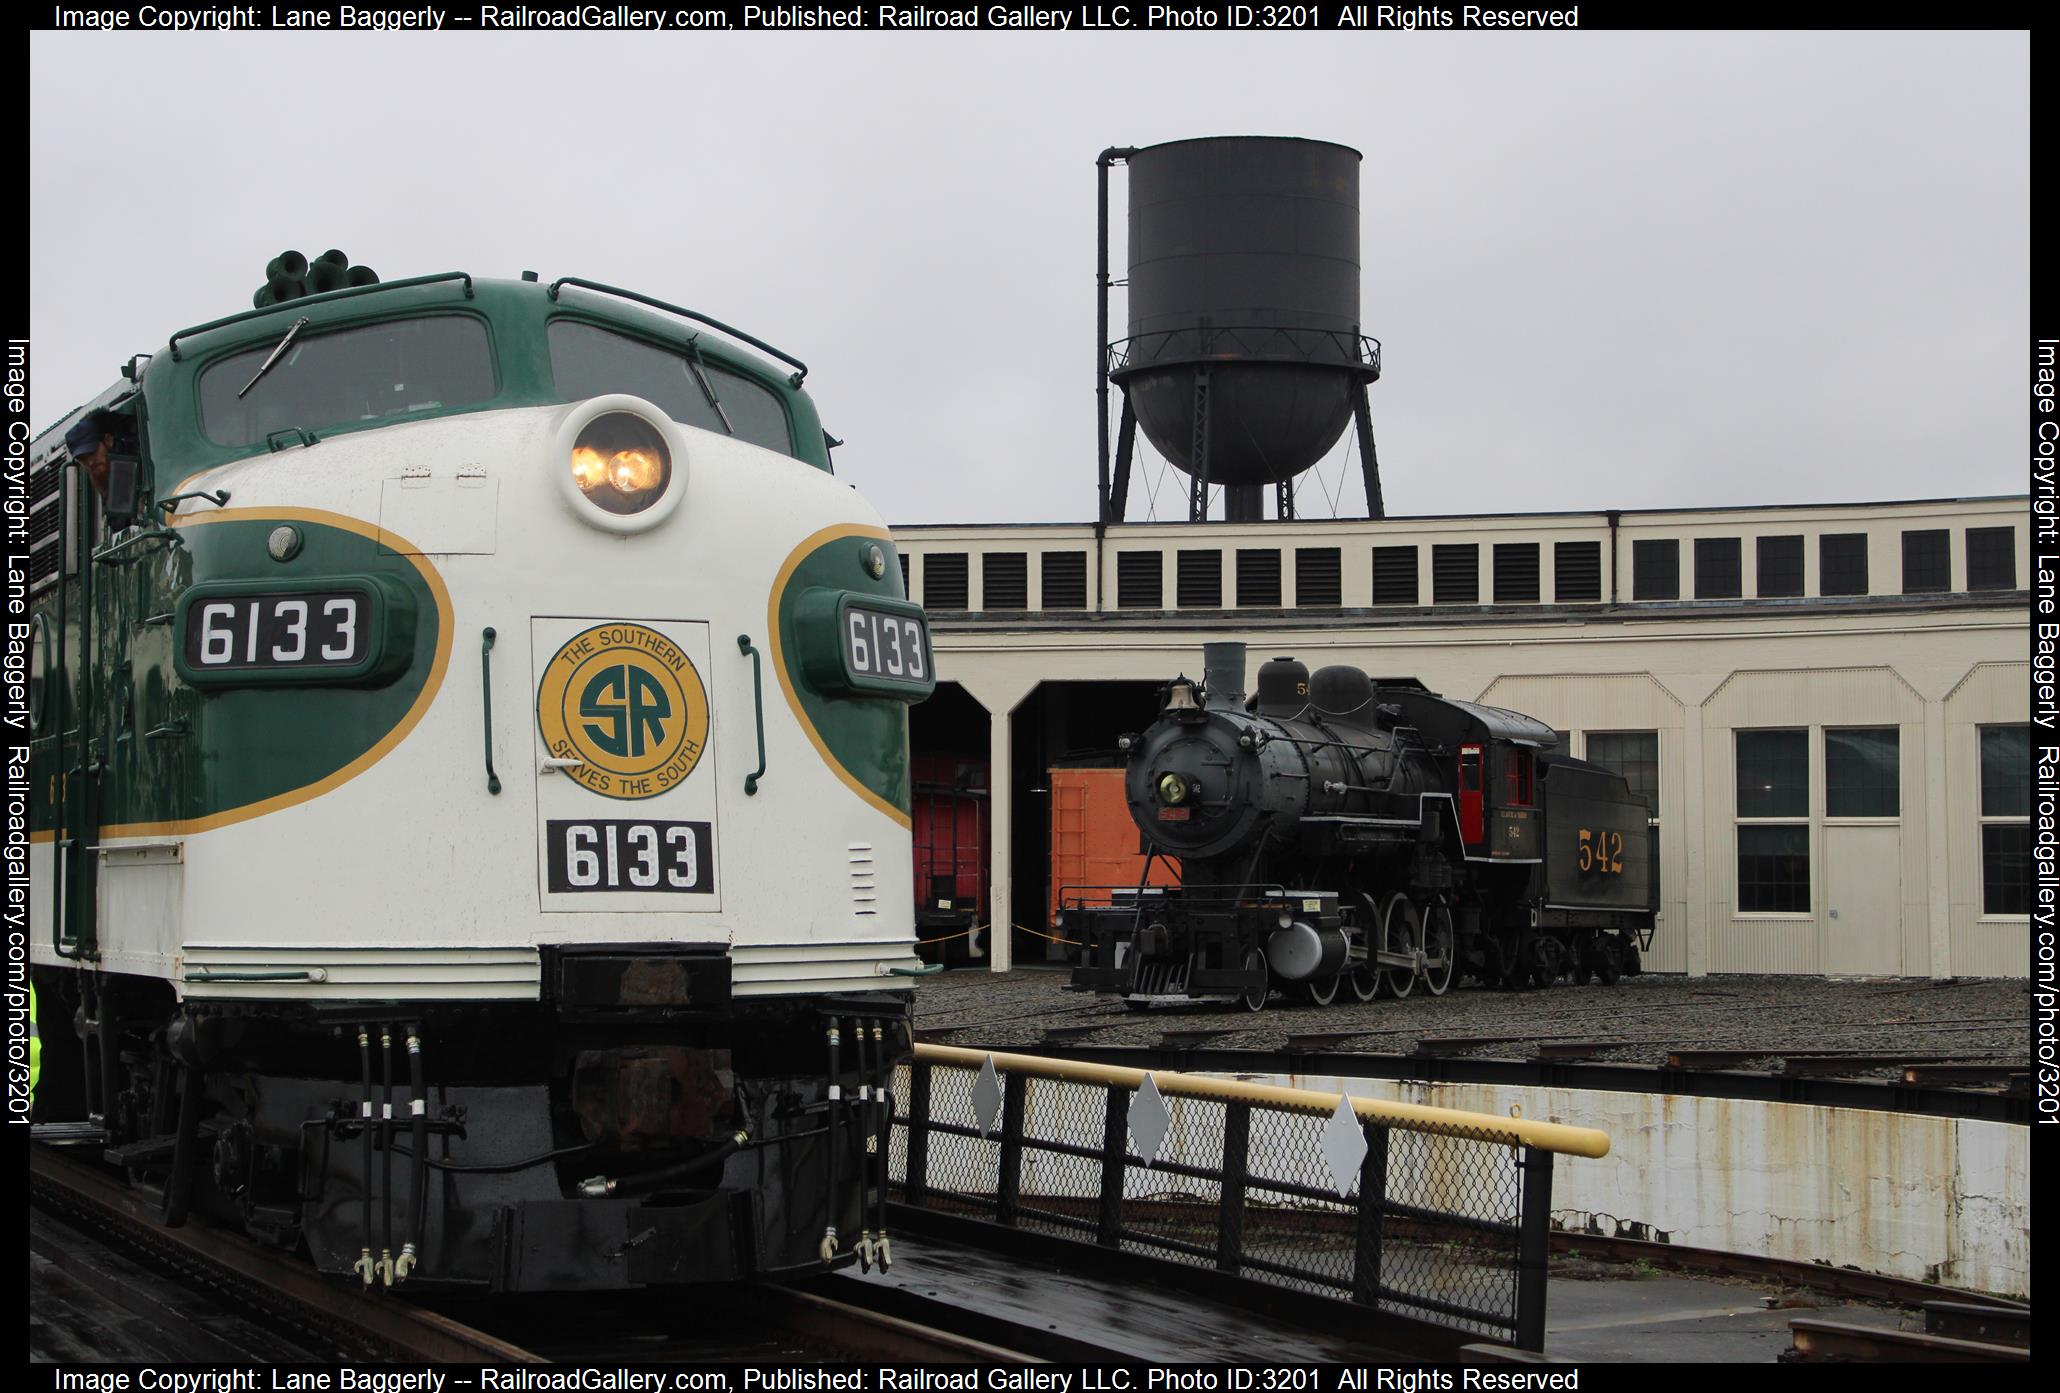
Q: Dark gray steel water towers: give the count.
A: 1